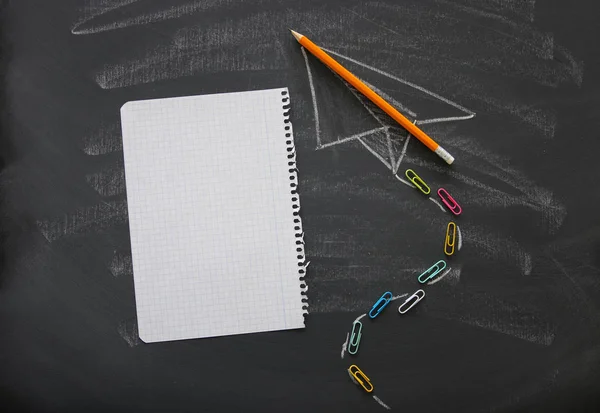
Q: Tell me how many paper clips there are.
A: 8